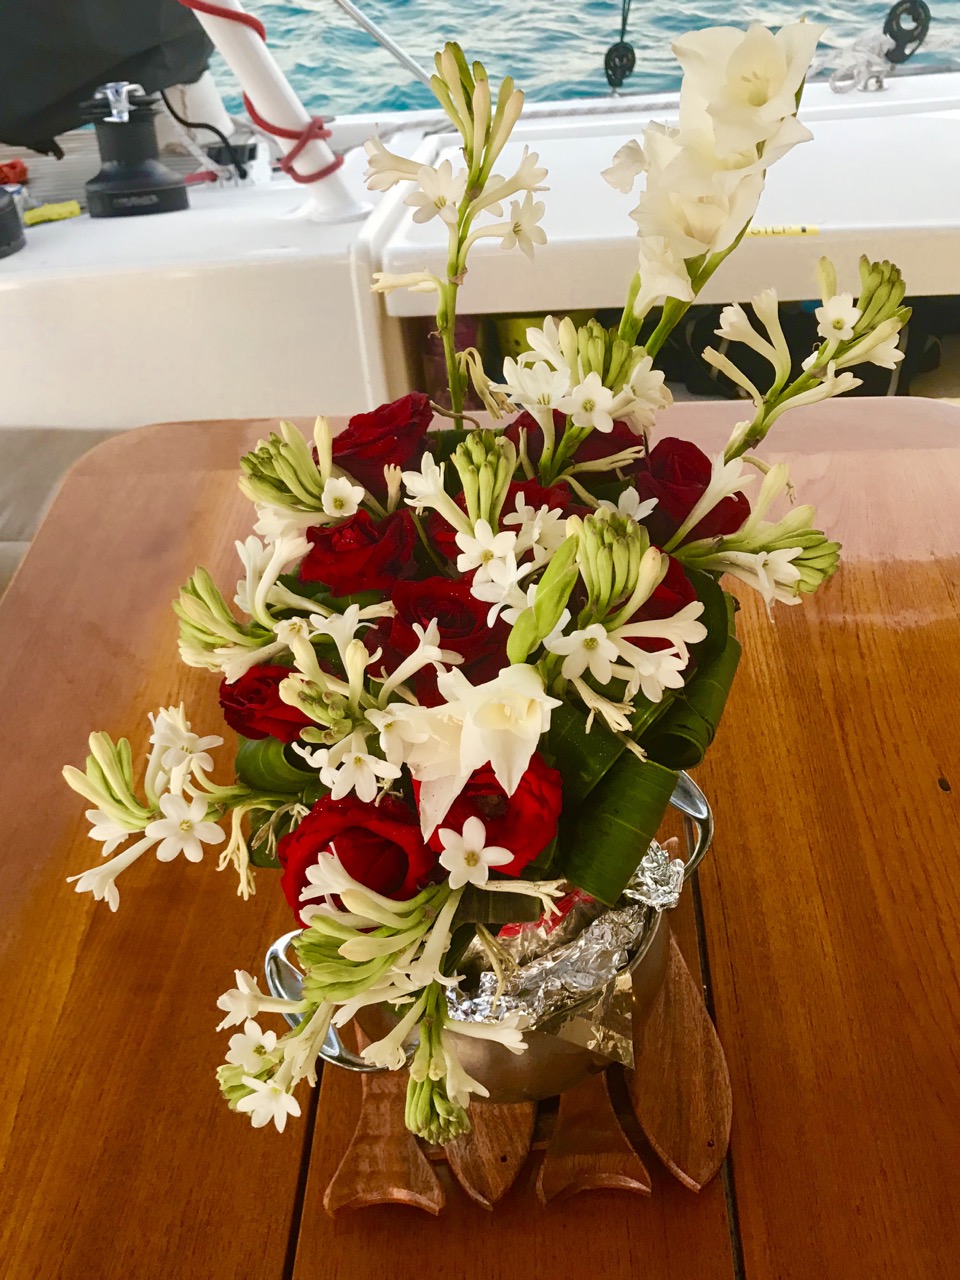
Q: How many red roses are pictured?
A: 10